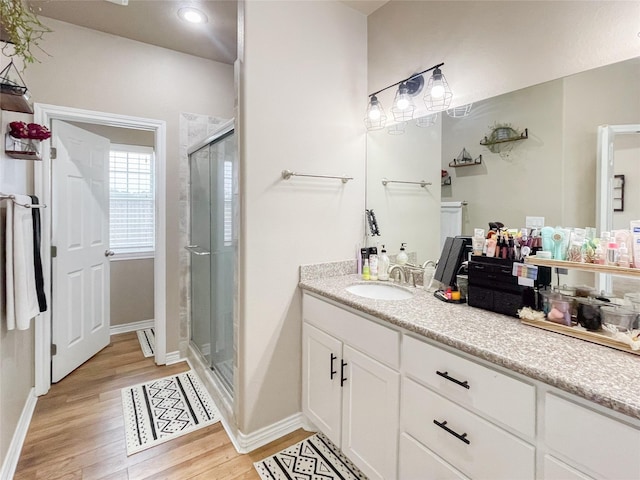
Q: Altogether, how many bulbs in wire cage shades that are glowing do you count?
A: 3